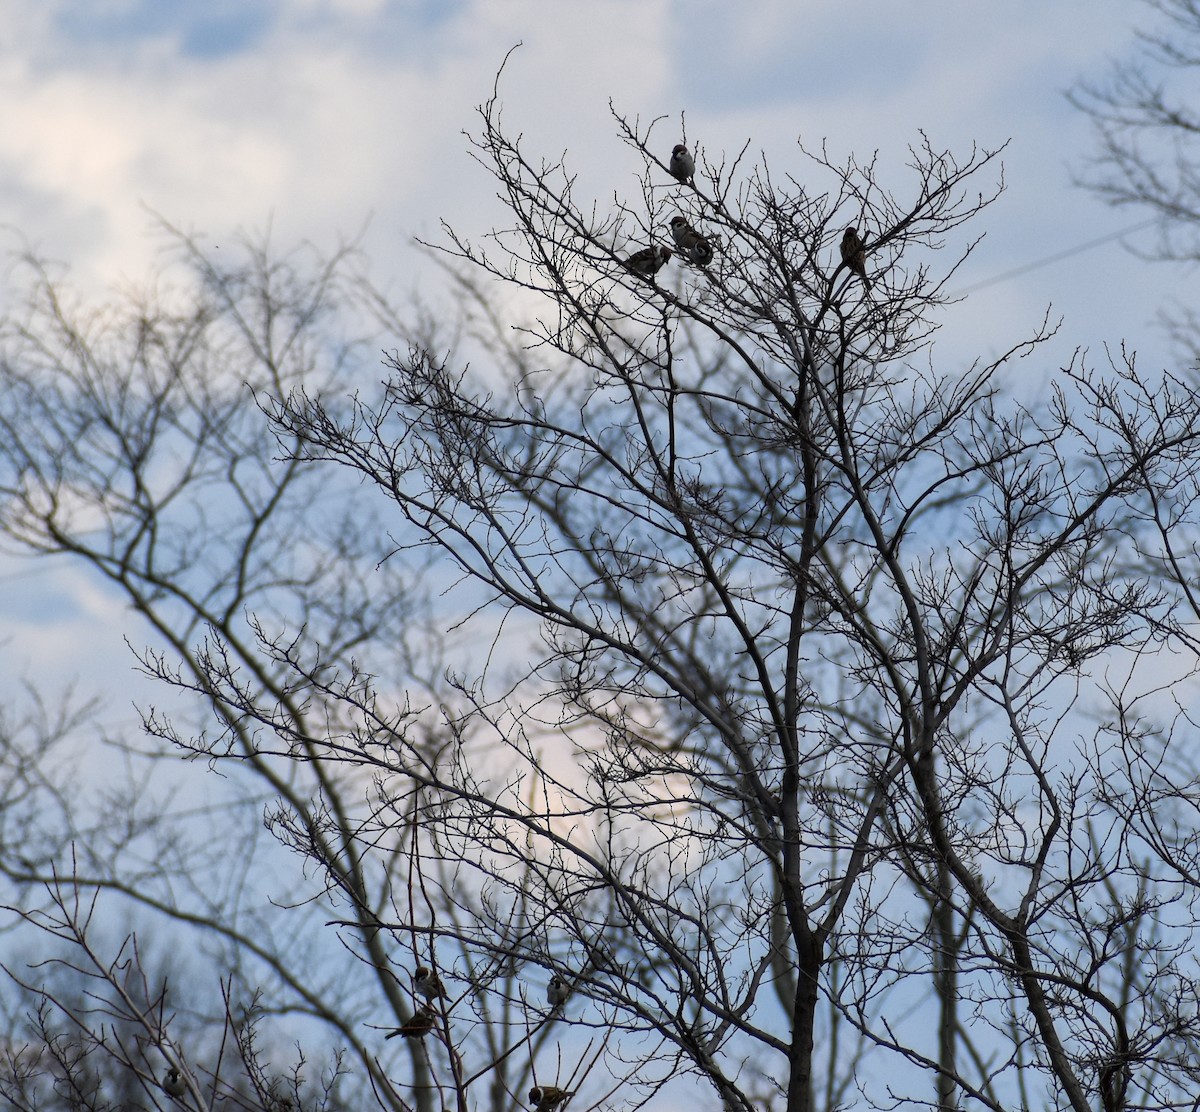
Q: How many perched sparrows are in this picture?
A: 10